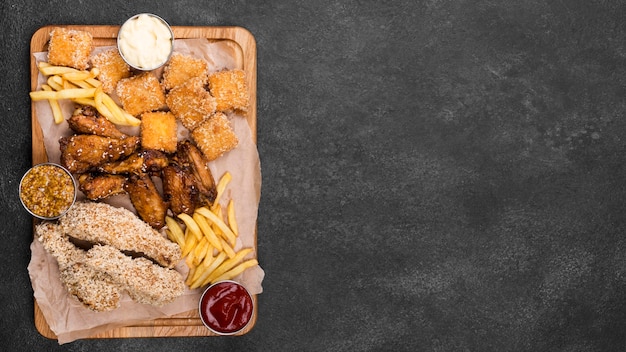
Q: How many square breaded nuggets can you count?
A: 8